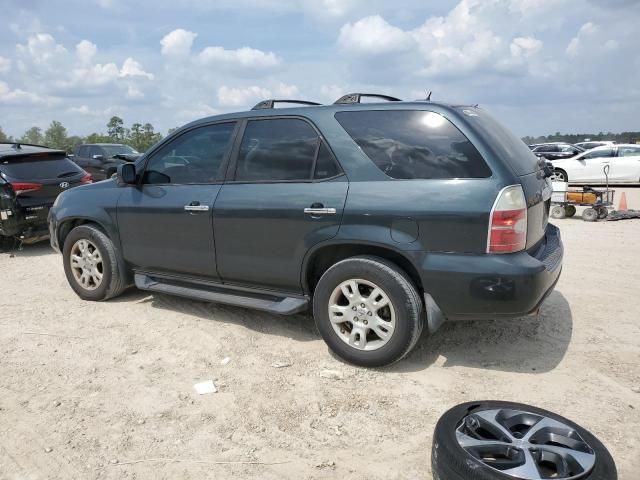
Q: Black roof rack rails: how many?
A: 2